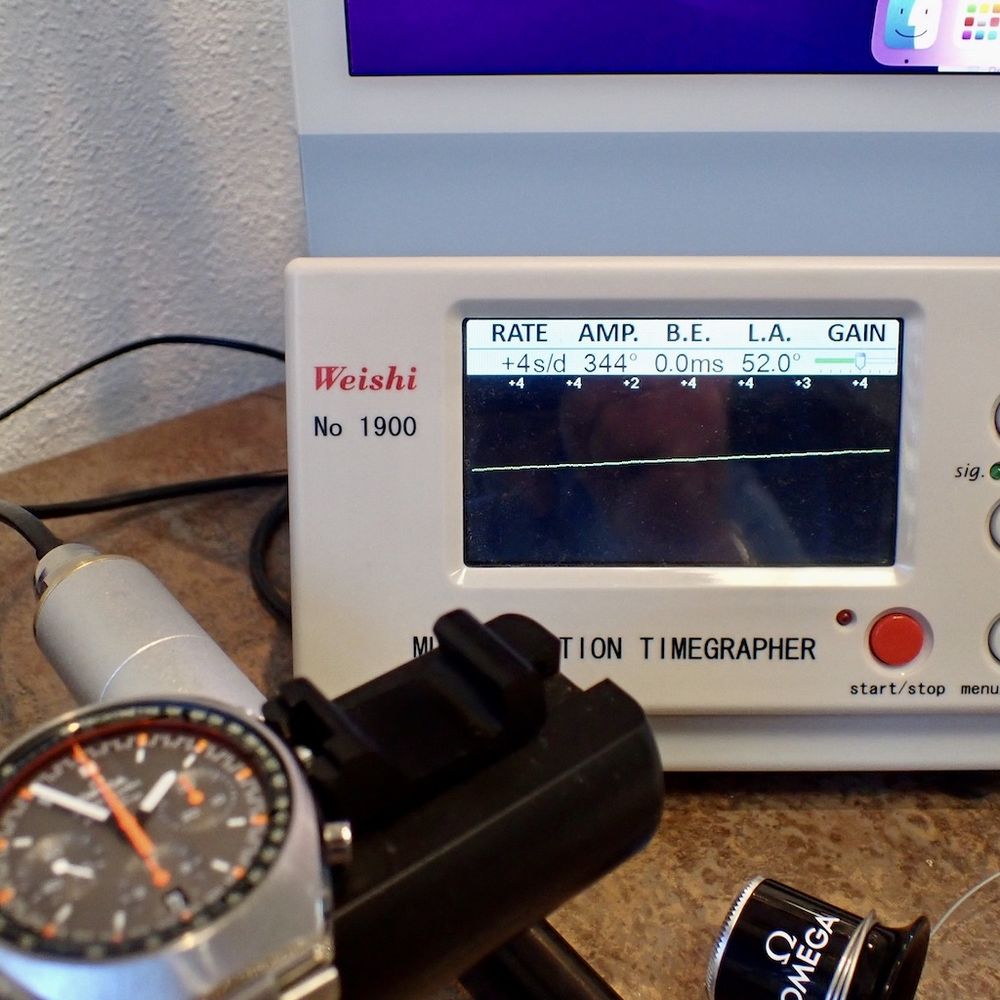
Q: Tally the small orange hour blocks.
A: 11